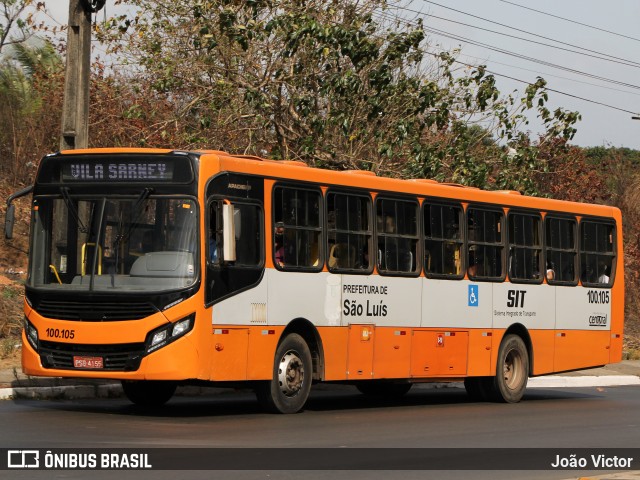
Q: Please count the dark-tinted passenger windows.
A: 8